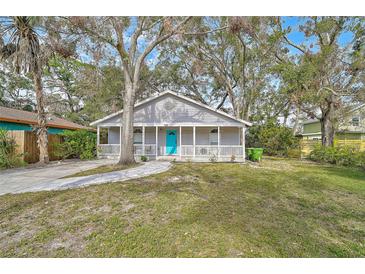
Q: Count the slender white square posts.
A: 8